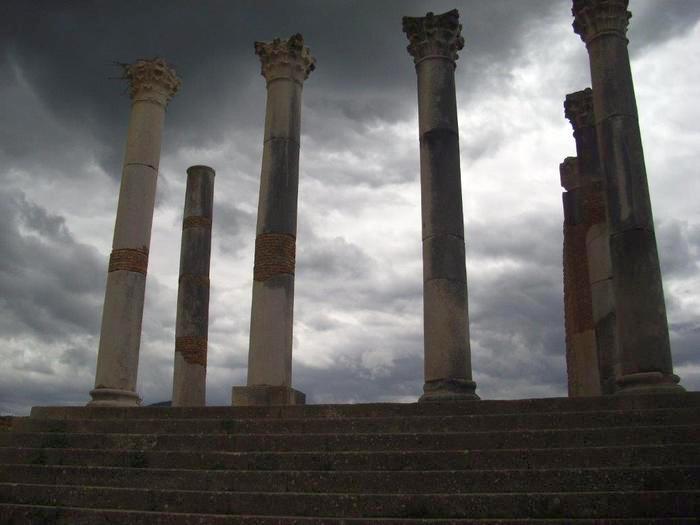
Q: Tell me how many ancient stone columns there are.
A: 7